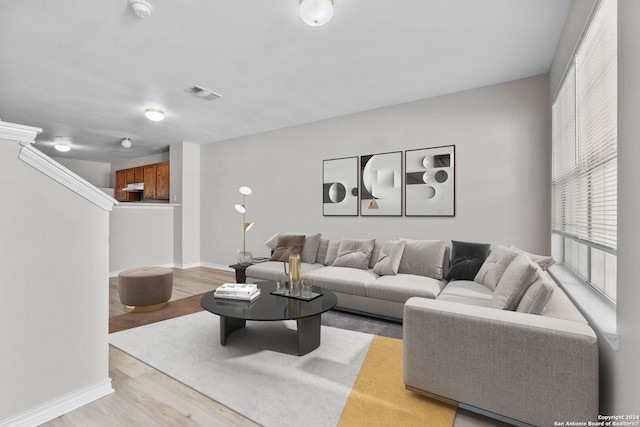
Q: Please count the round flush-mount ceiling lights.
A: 4